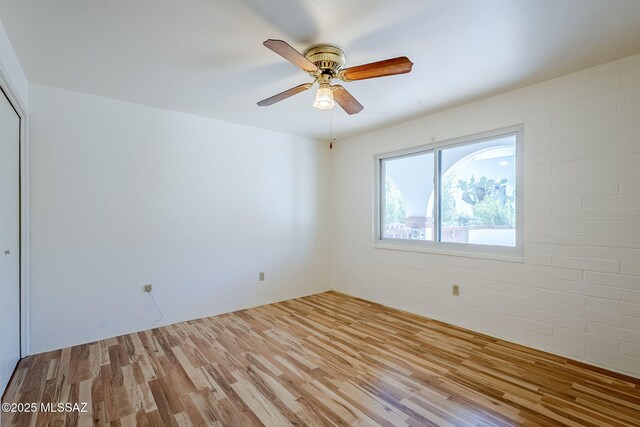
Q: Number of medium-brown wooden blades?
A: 4